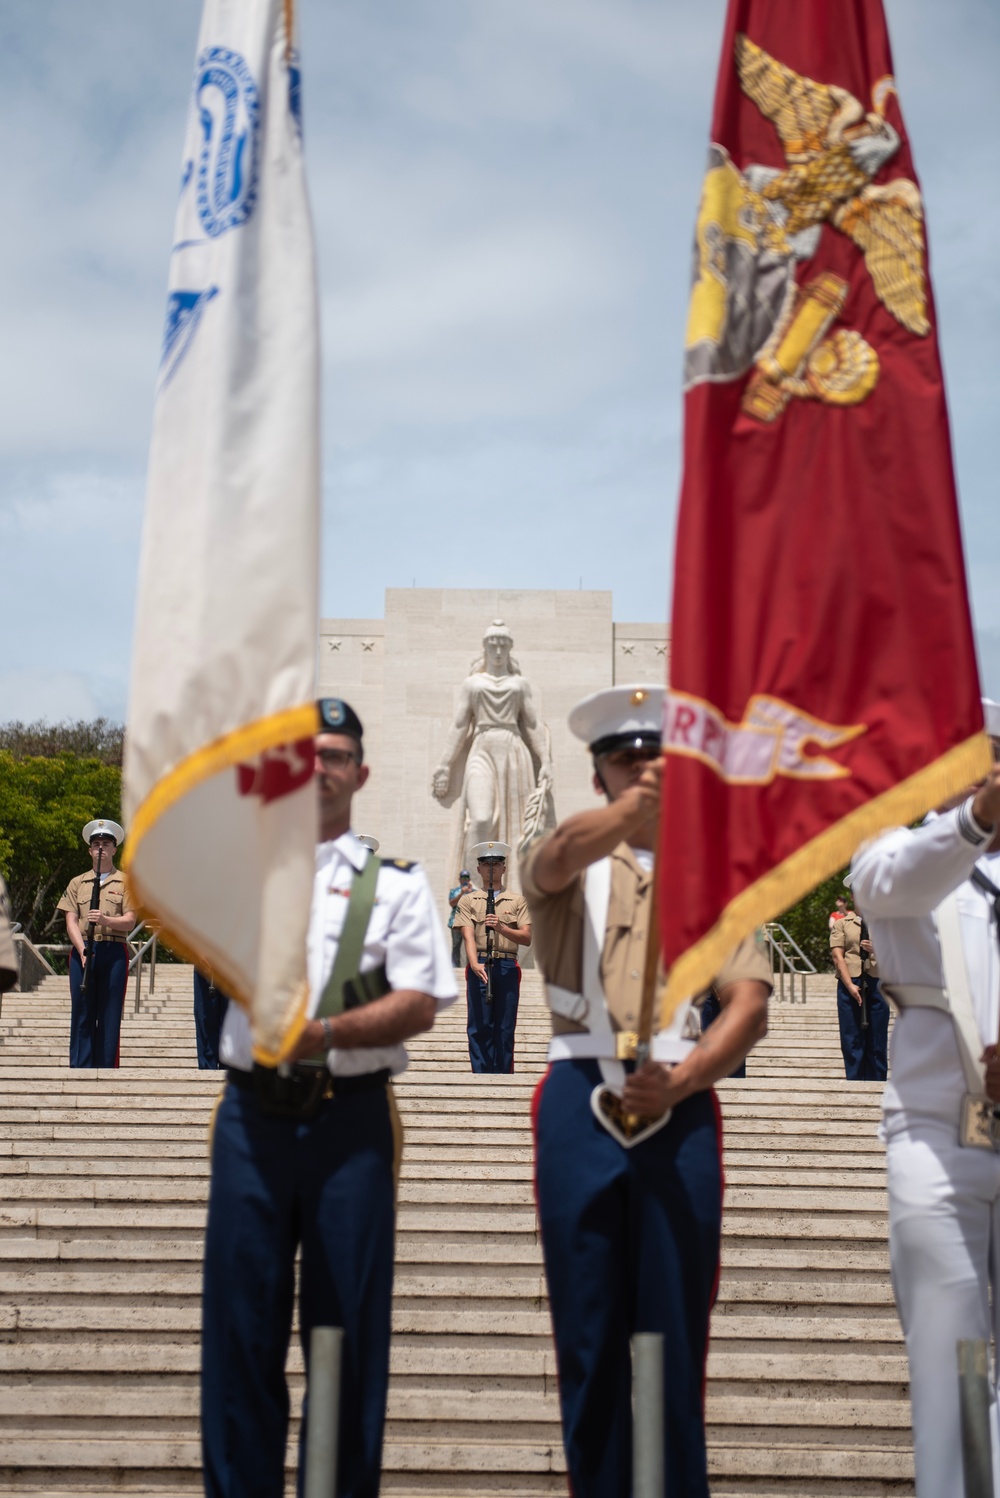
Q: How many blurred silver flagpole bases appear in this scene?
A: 3